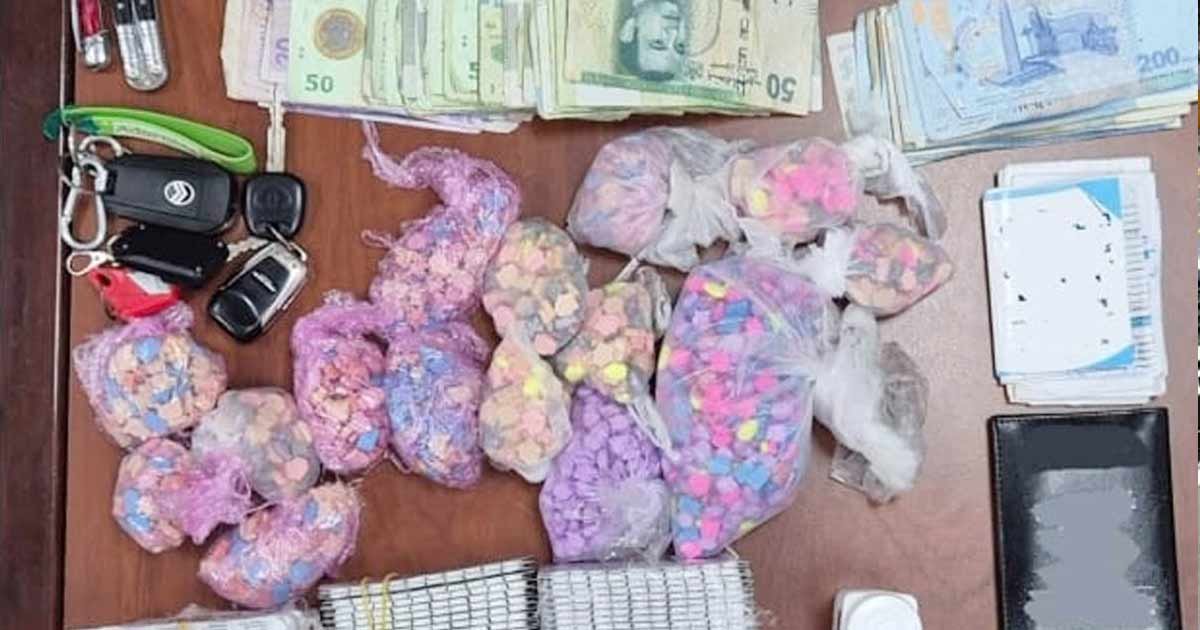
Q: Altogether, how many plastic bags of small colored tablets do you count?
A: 15